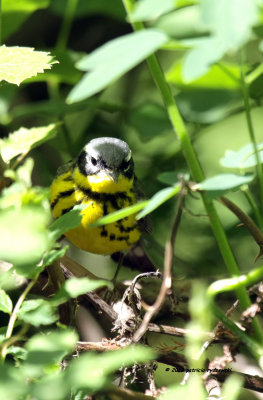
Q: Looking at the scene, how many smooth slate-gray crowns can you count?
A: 1